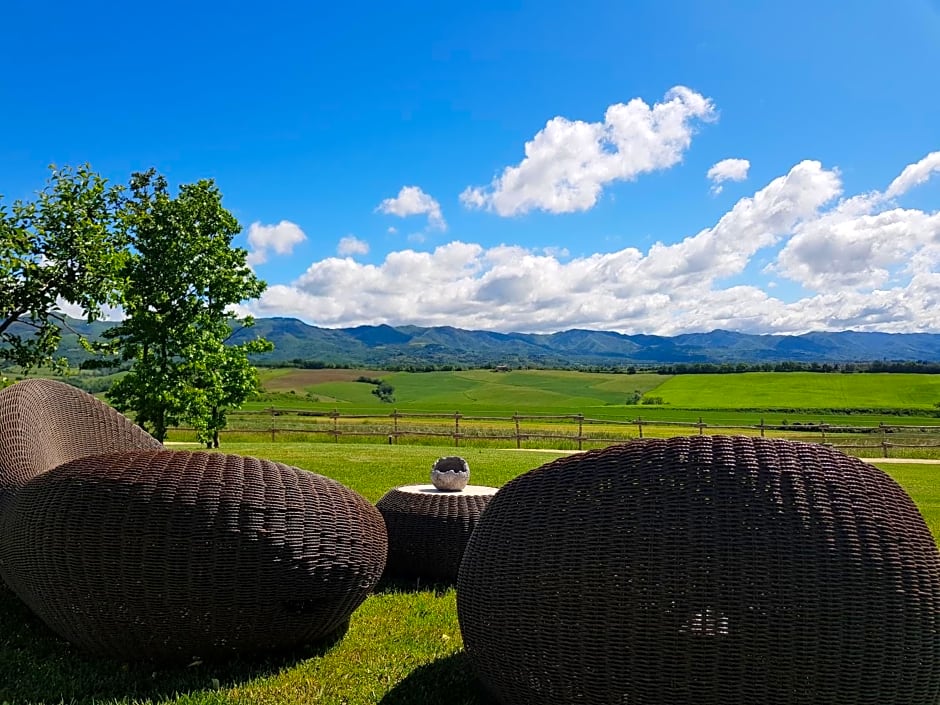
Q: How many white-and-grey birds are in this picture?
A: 0